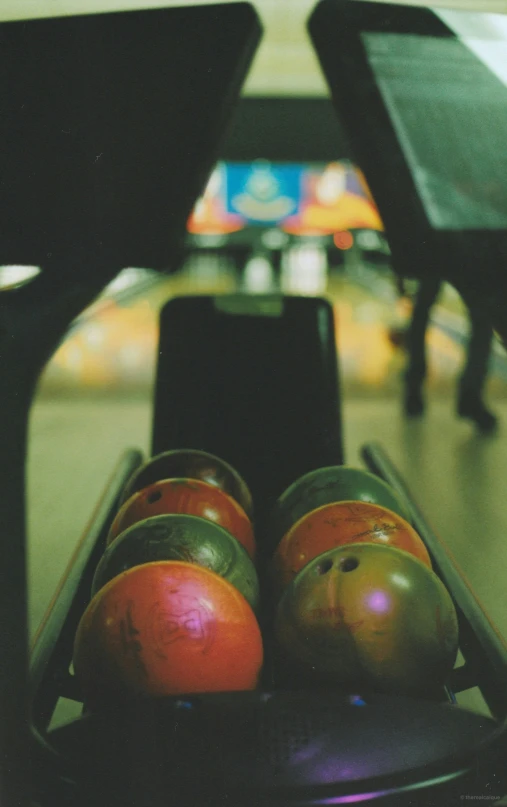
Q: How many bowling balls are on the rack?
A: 7